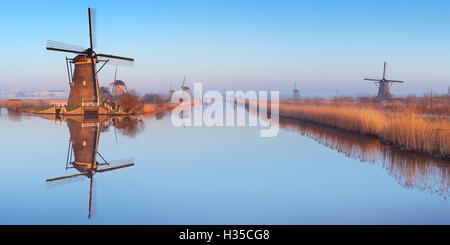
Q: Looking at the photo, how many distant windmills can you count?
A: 5